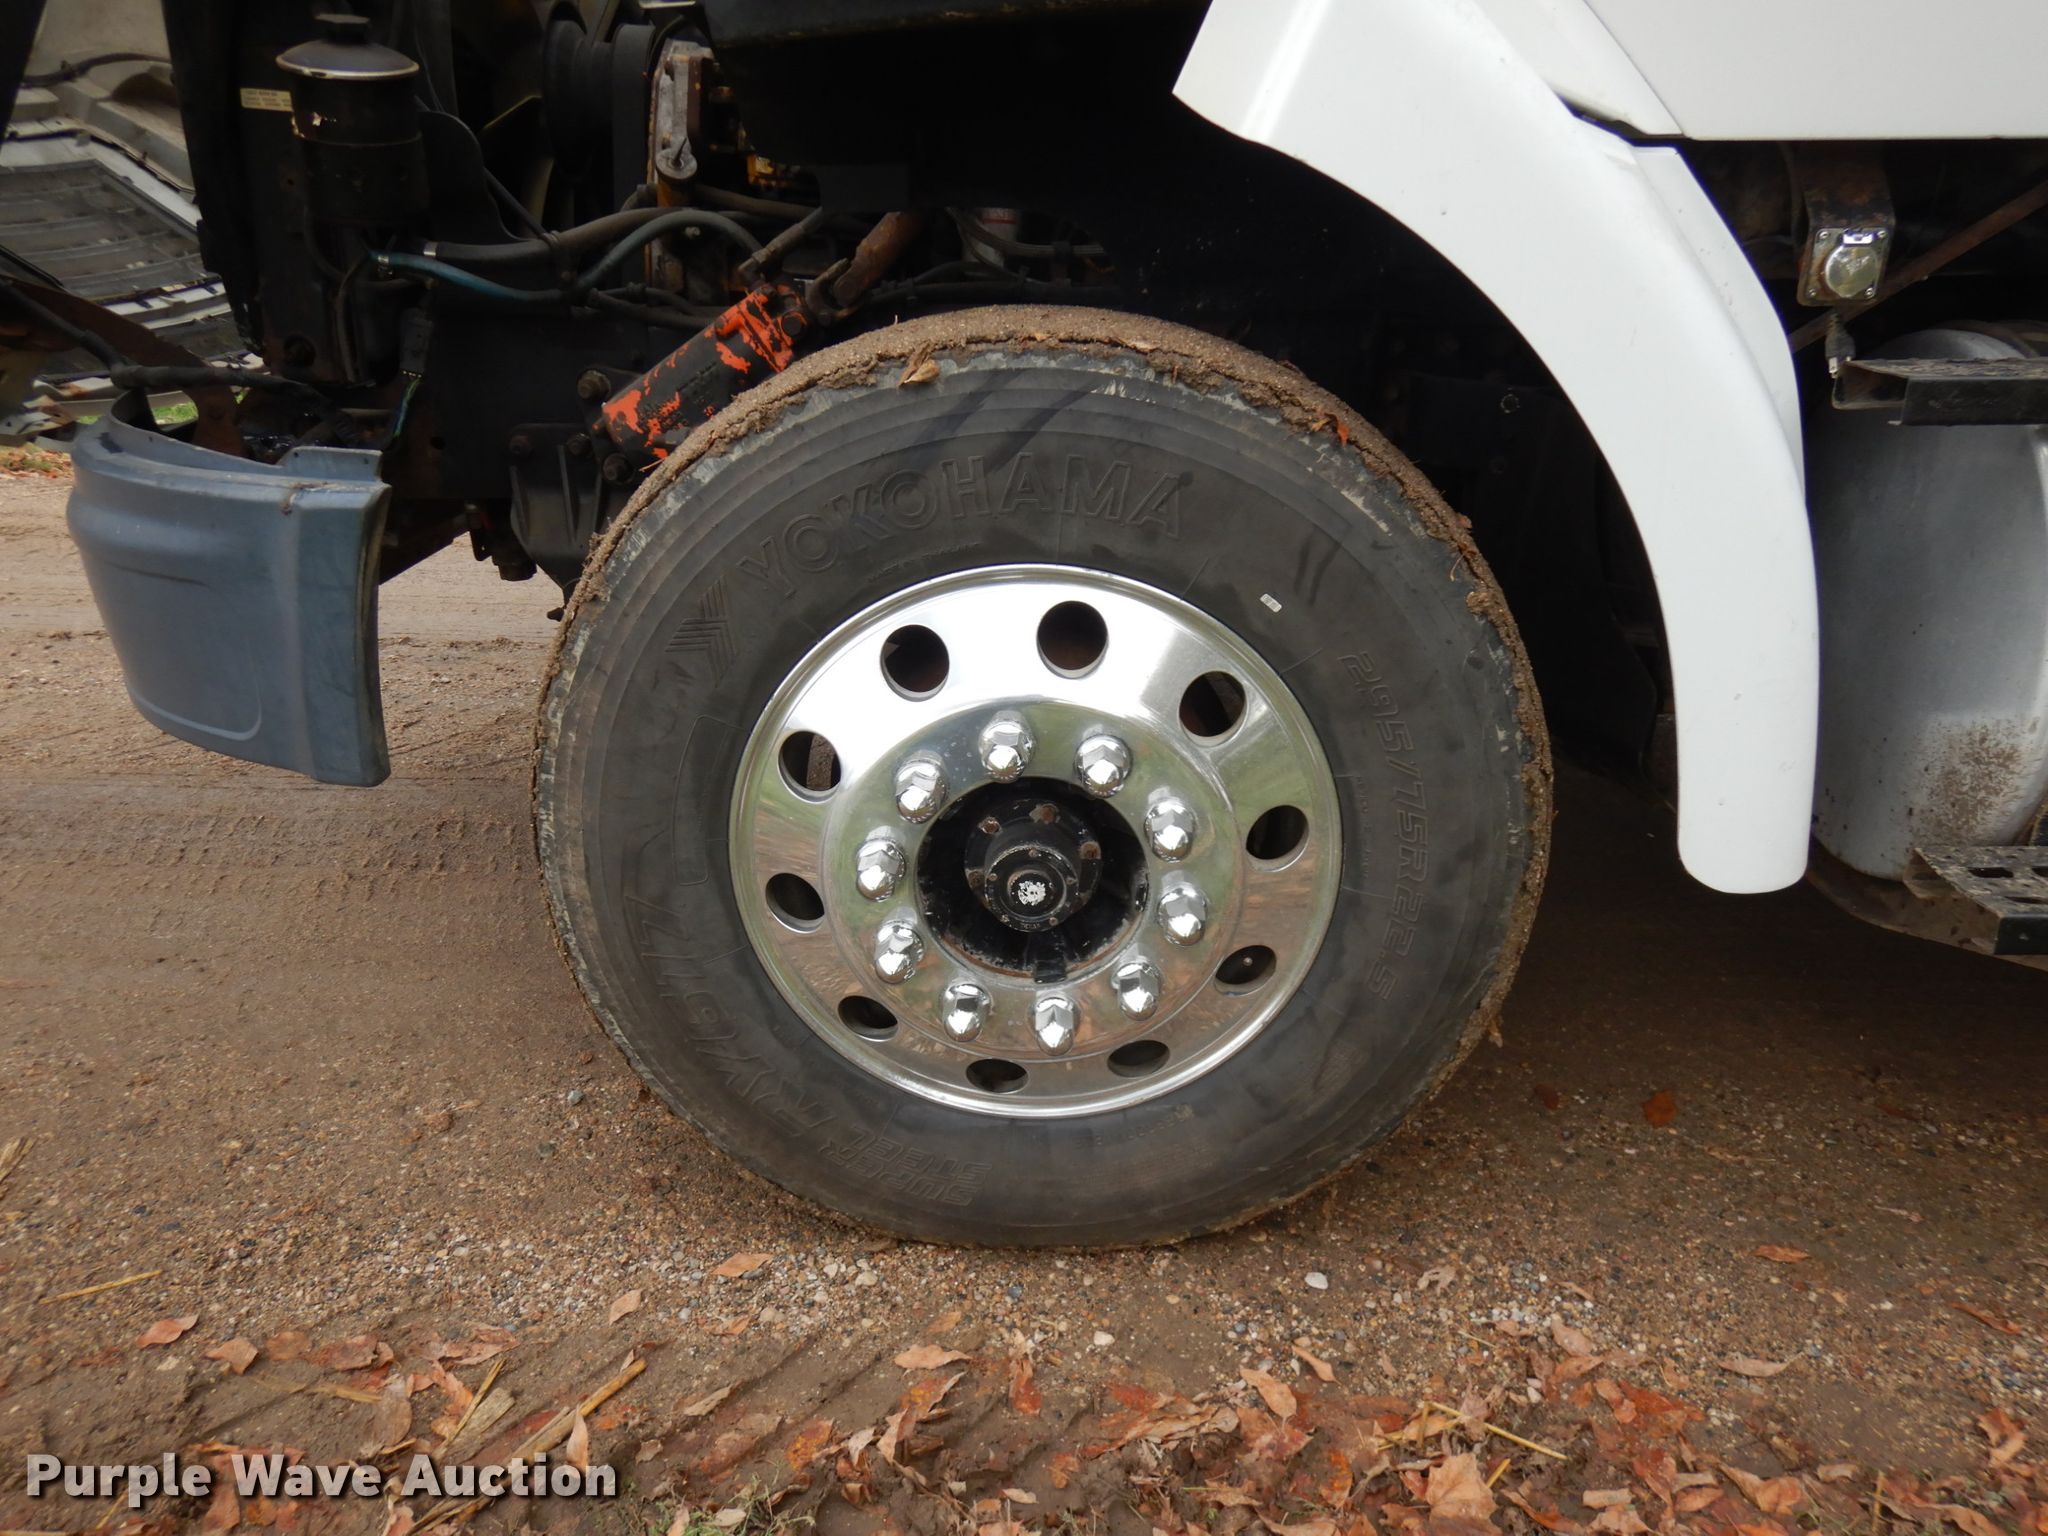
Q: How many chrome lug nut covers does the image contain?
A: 10